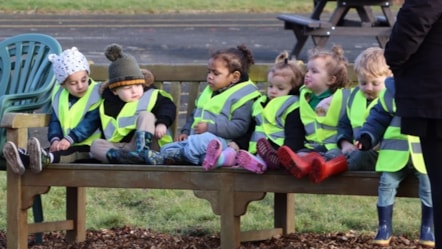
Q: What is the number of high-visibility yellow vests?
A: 7